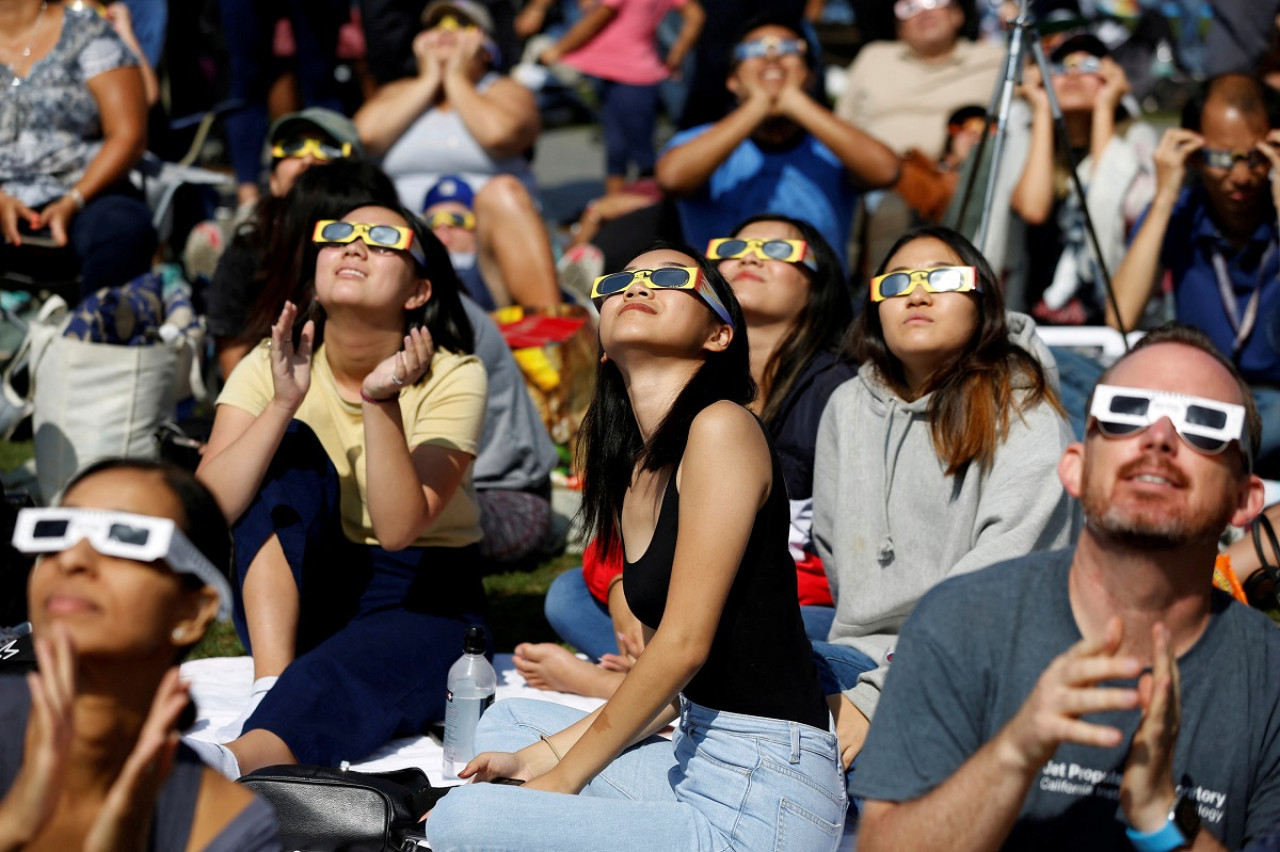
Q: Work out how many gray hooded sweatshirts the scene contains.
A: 1